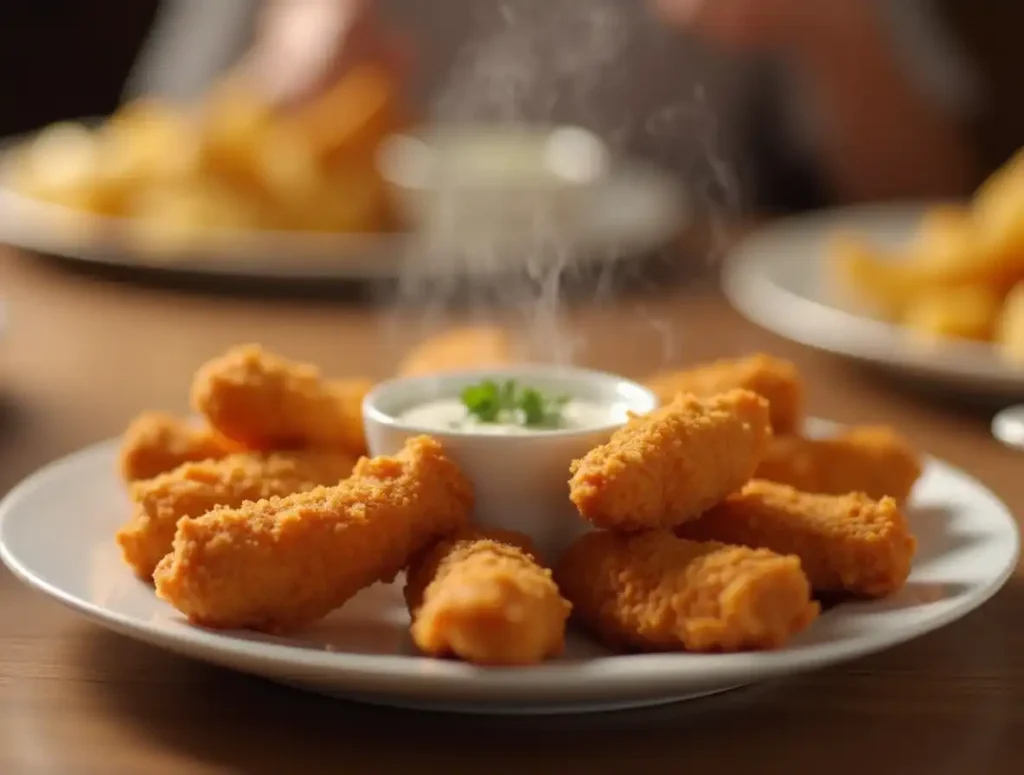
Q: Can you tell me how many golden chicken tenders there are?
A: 11